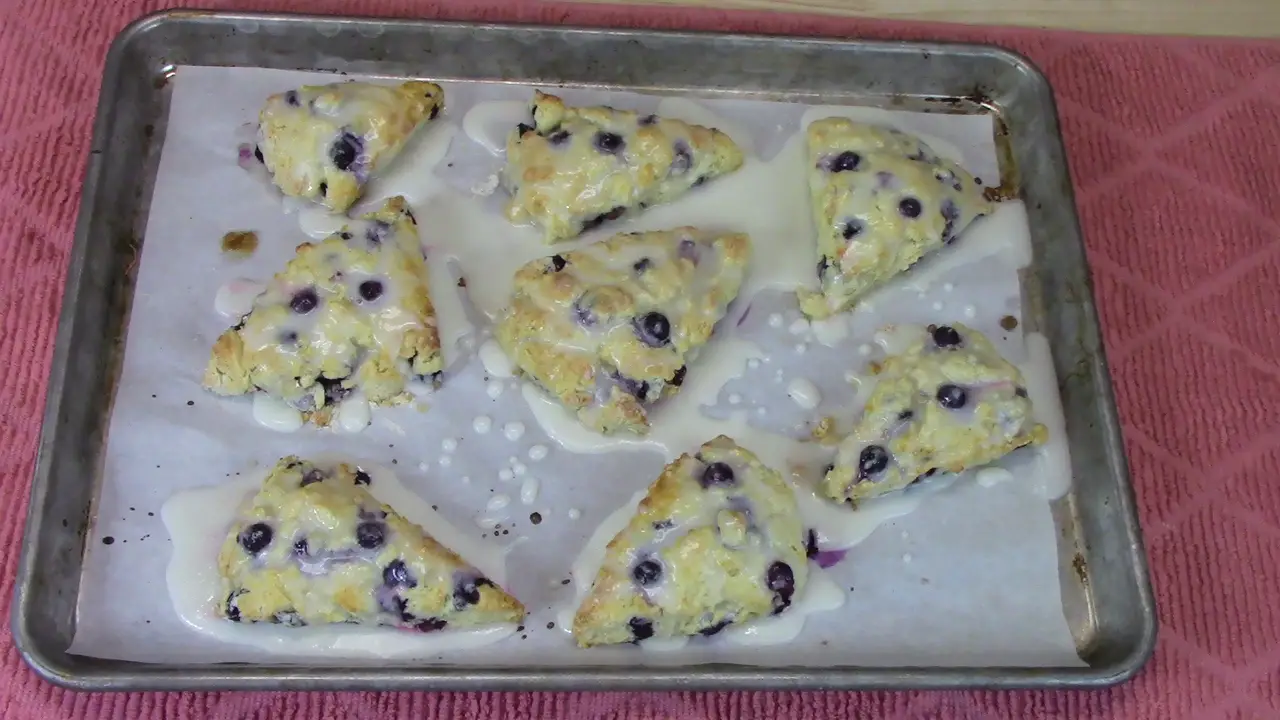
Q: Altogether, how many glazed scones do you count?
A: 8